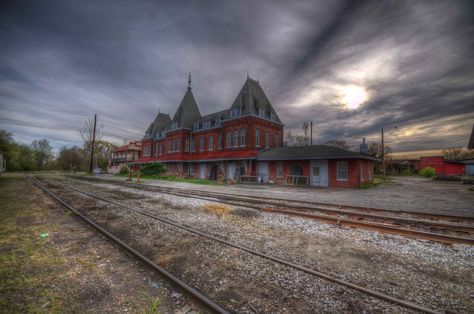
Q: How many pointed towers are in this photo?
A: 3